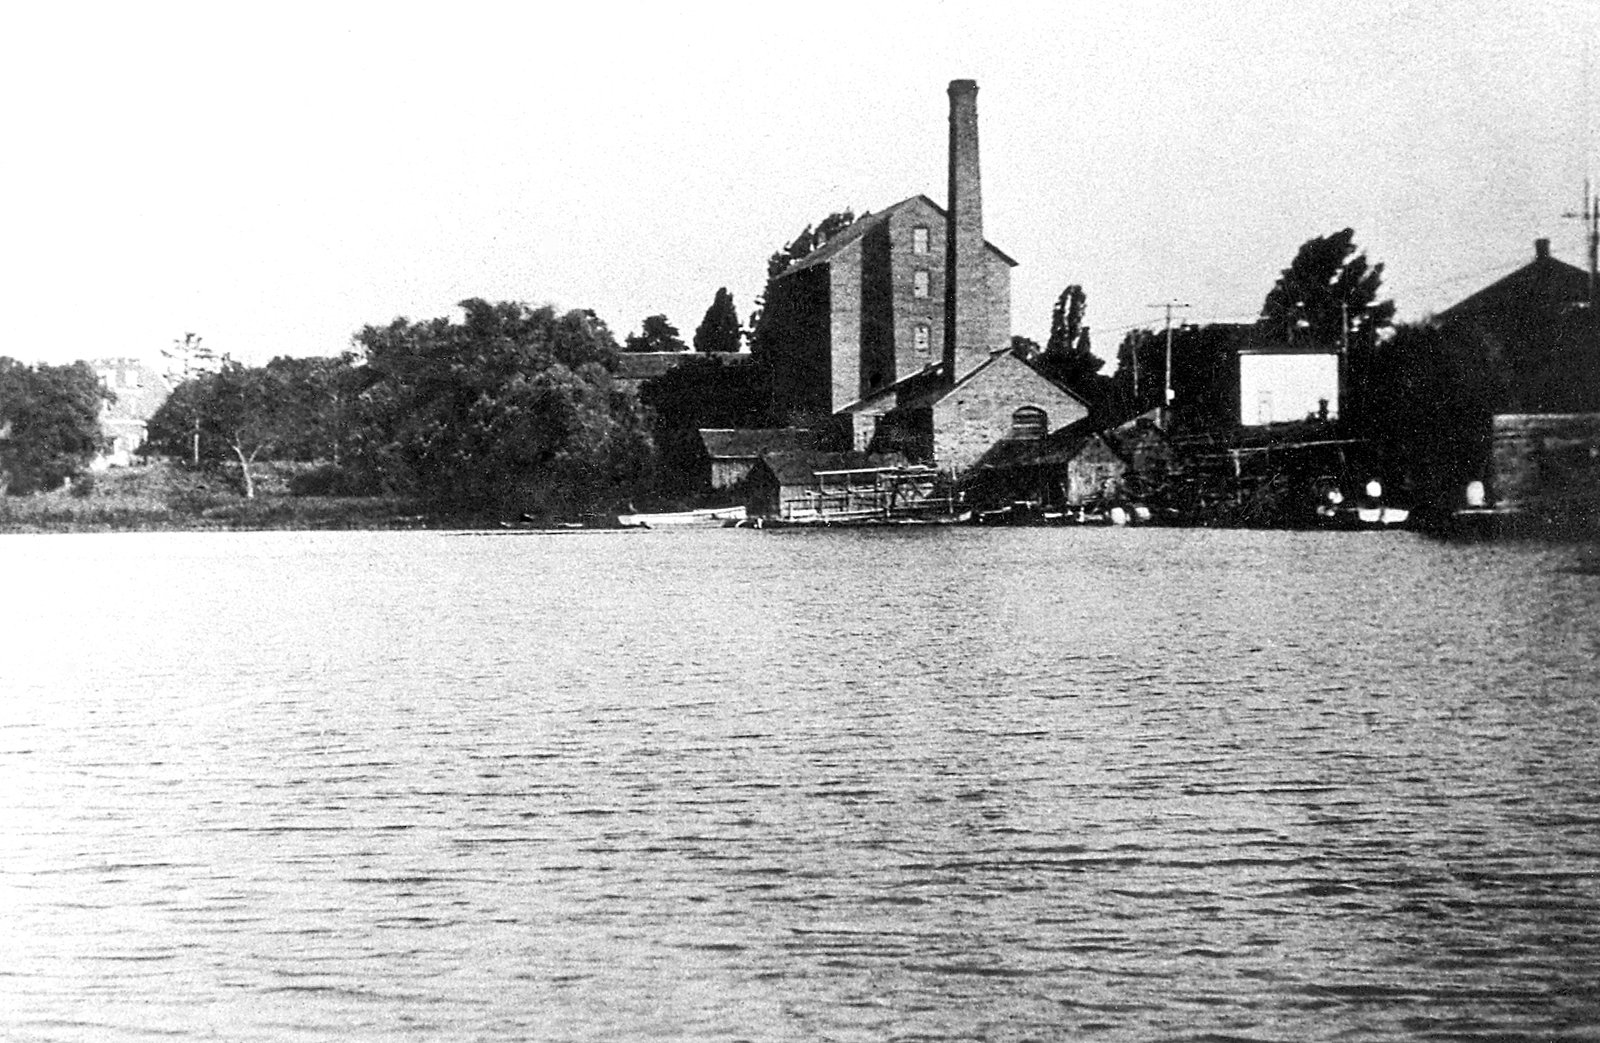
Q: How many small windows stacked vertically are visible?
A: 3